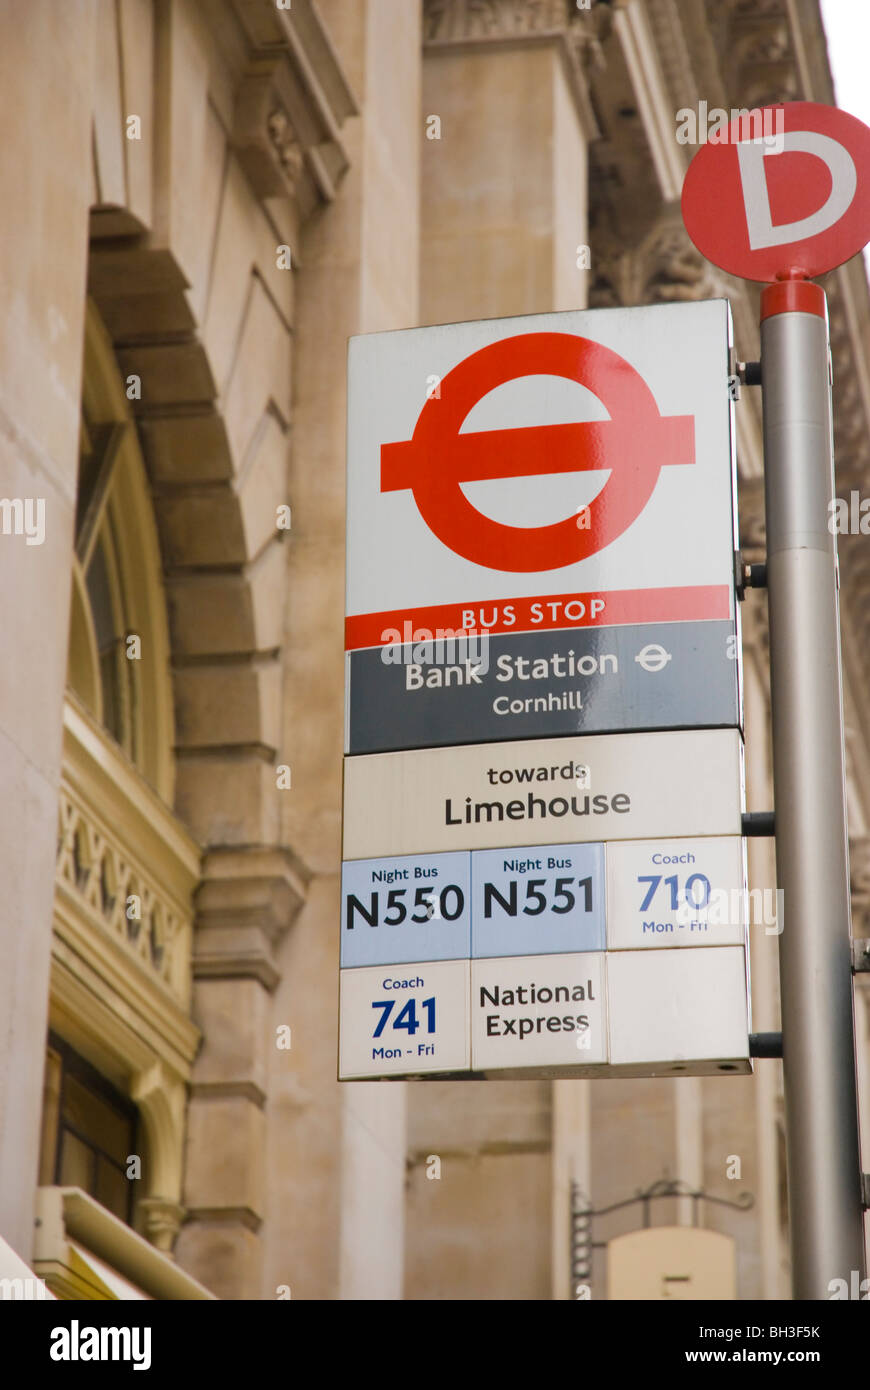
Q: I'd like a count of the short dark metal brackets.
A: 4